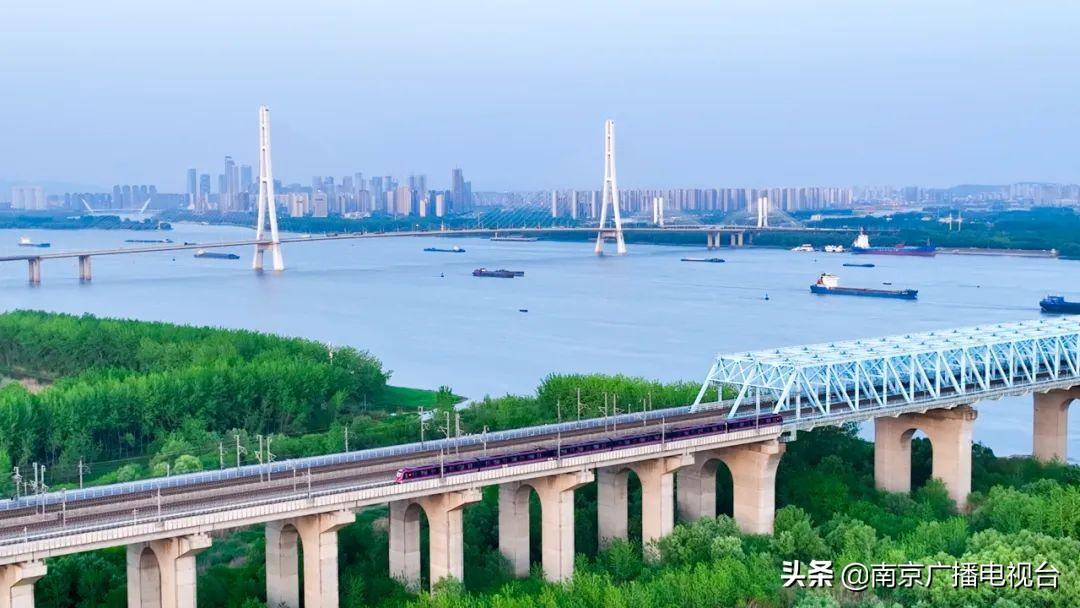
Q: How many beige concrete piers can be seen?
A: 9